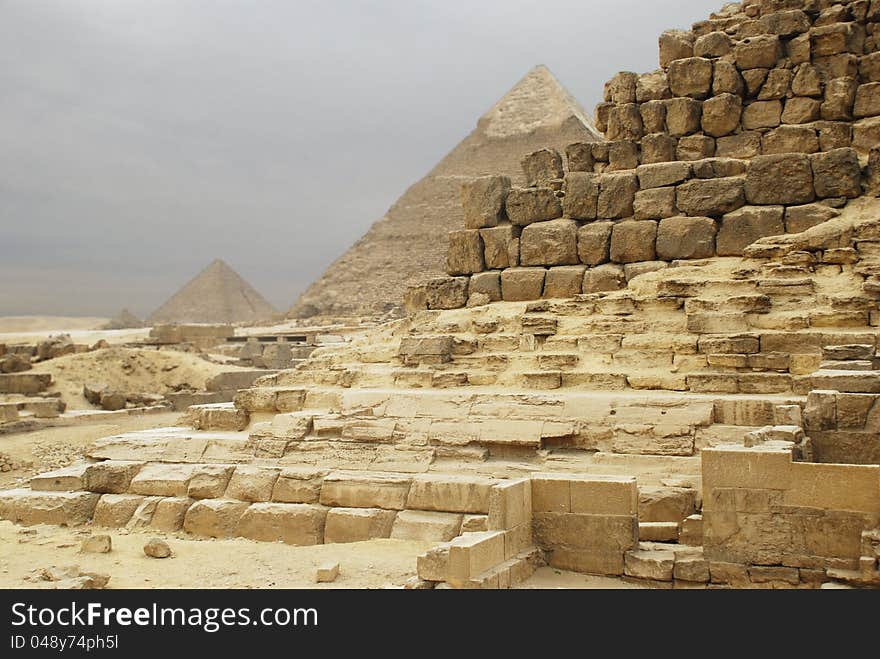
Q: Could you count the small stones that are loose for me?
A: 3